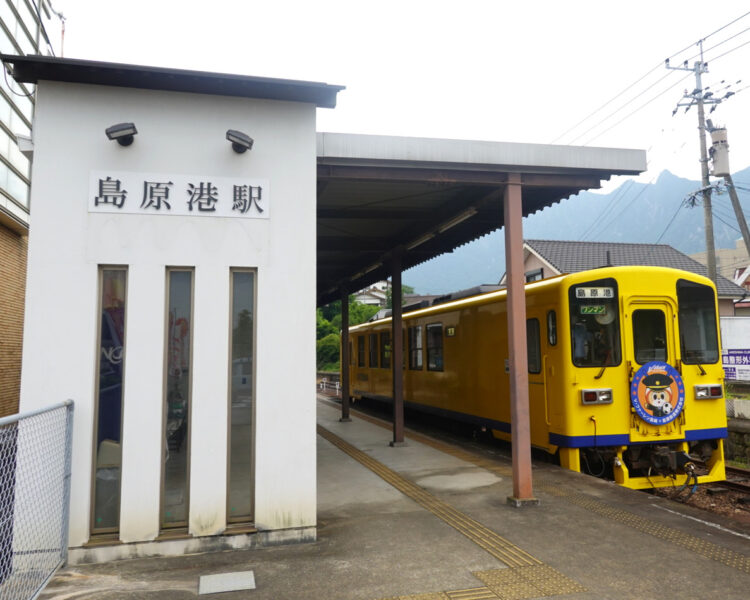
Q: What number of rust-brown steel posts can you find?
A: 3